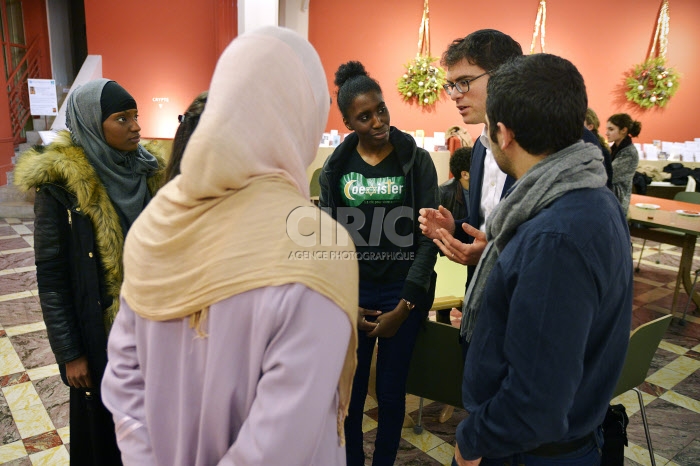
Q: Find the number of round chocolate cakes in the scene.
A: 0